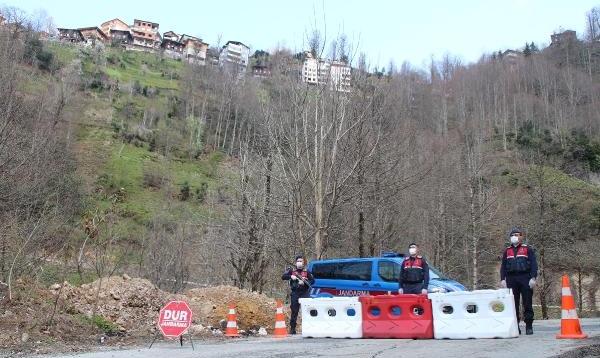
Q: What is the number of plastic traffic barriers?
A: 3